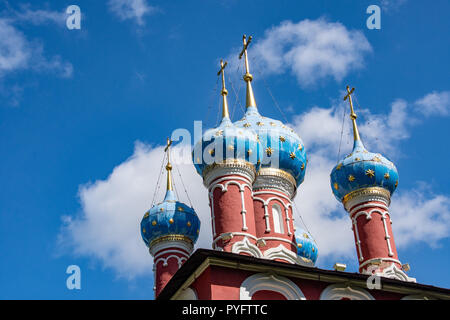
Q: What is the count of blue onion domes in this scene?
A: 5